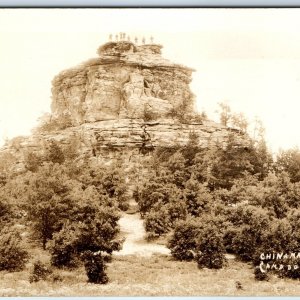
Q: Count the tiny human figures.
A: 8